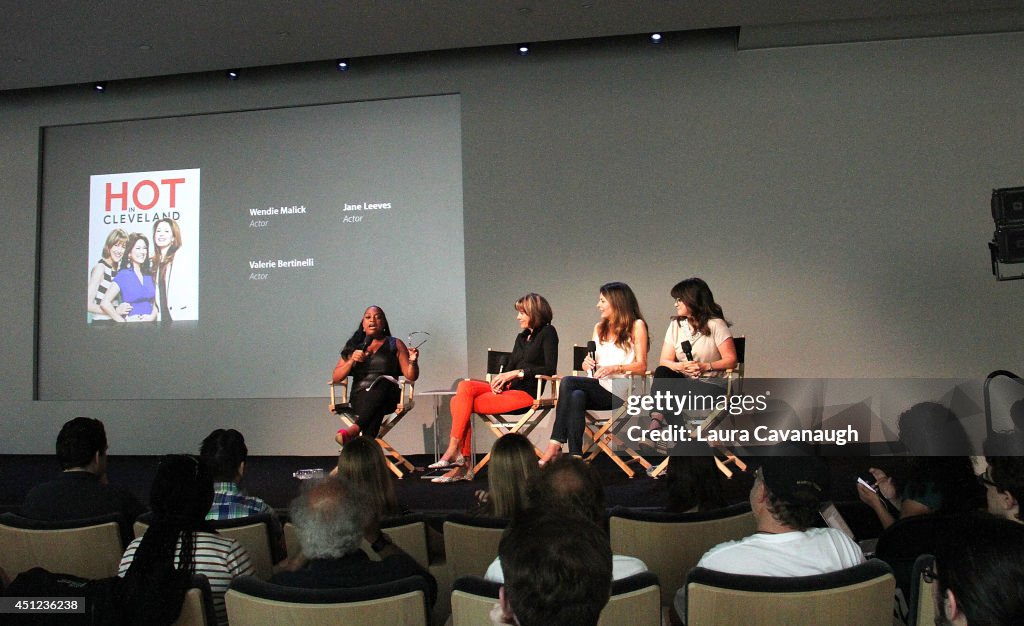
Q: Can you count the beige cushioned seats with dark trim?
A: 10